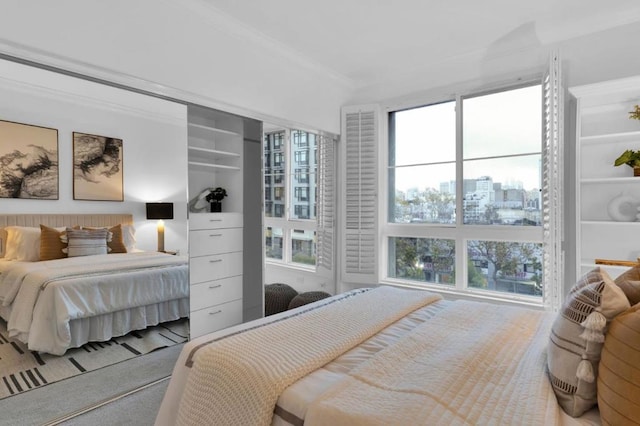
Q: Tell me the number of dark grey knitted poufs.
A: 2